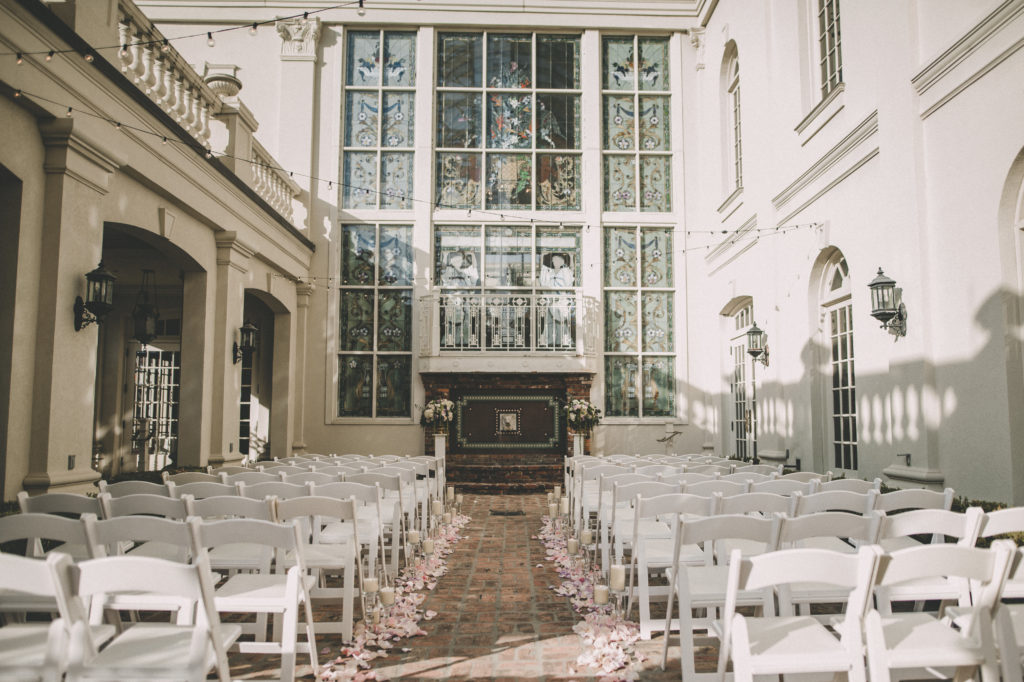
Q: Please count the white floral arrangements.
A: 2